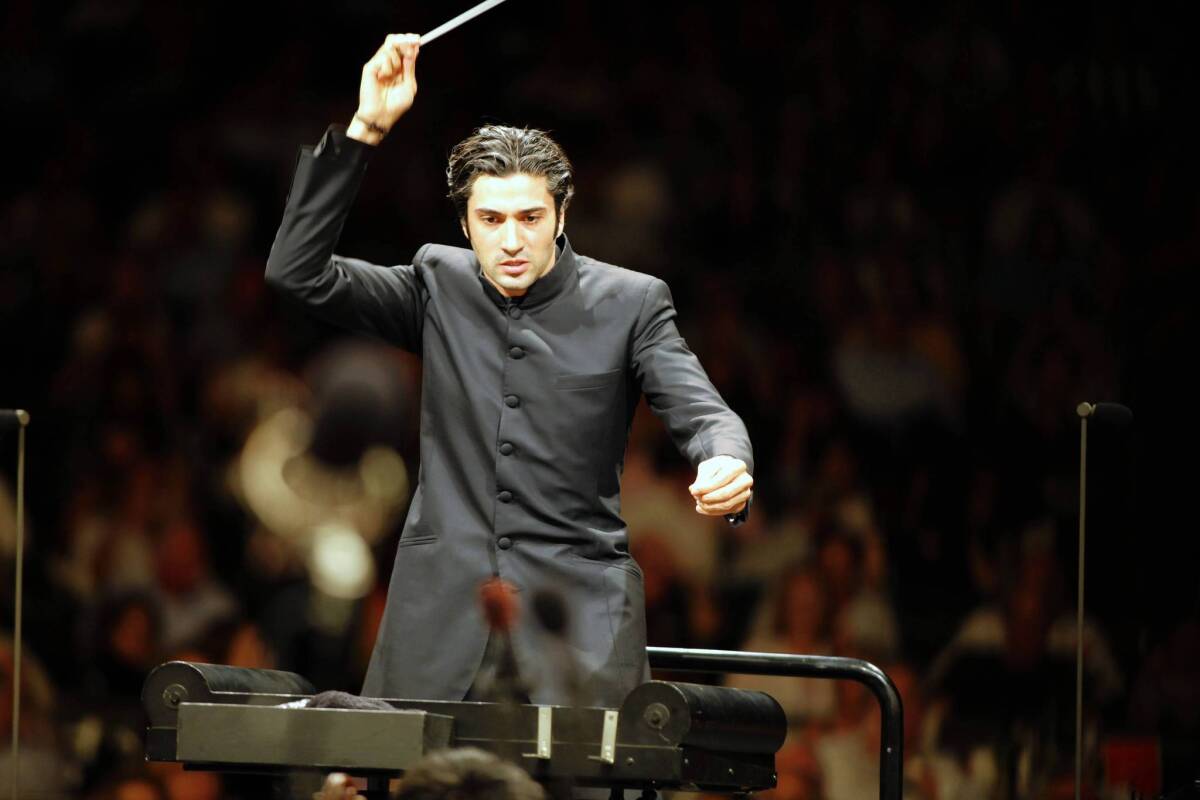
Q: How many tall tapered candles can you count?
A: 0